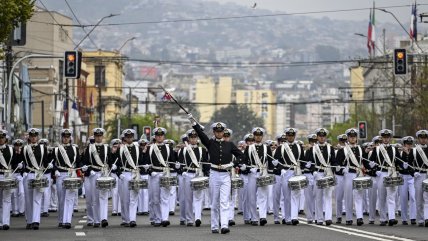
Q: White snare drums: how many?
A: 14